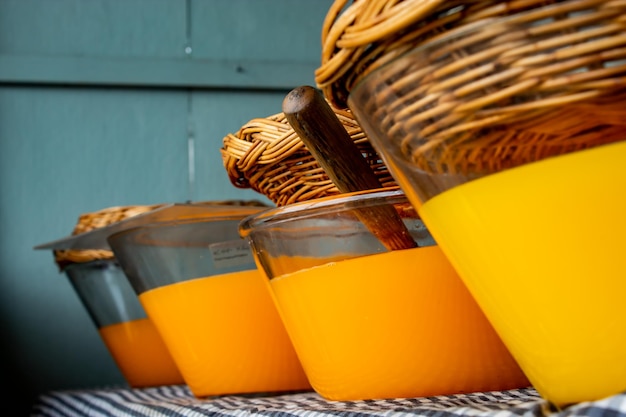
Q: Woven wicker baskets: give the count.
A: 3